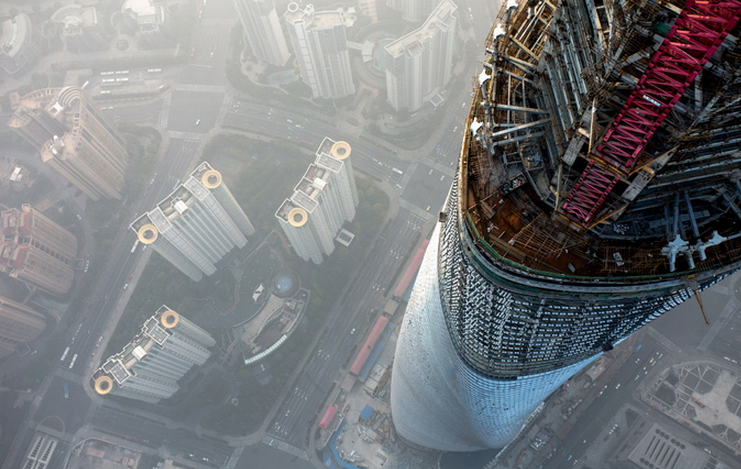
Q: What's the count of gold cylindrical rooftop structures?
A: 6